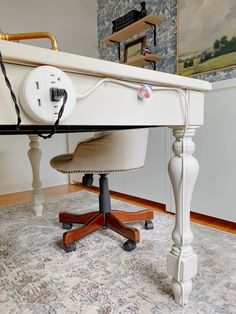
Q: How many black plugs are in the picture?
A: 1